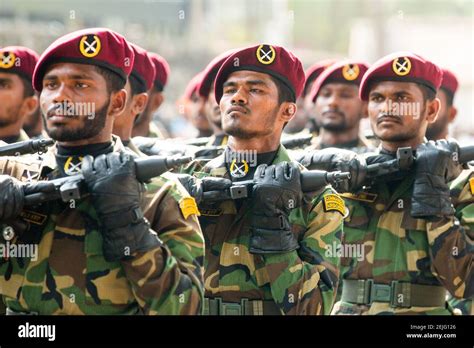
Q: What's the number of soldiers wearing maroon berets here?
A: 11